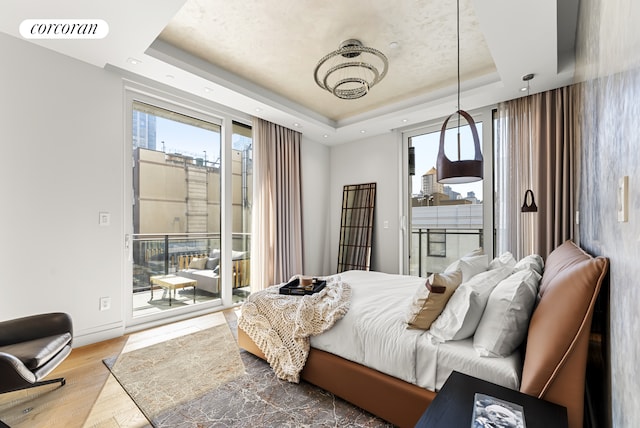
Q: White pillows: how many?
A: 5